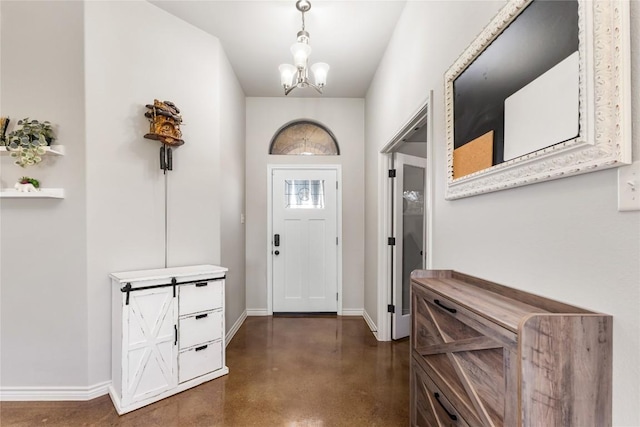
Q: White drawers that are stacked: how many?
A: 3